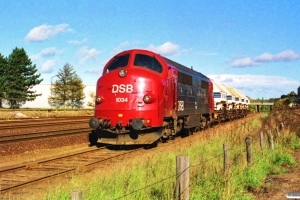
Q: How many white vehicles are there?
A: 5